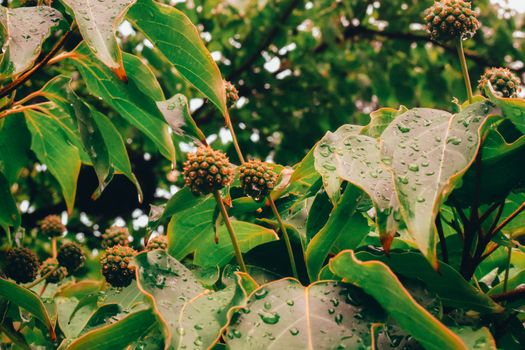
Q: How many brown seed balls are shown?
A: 12